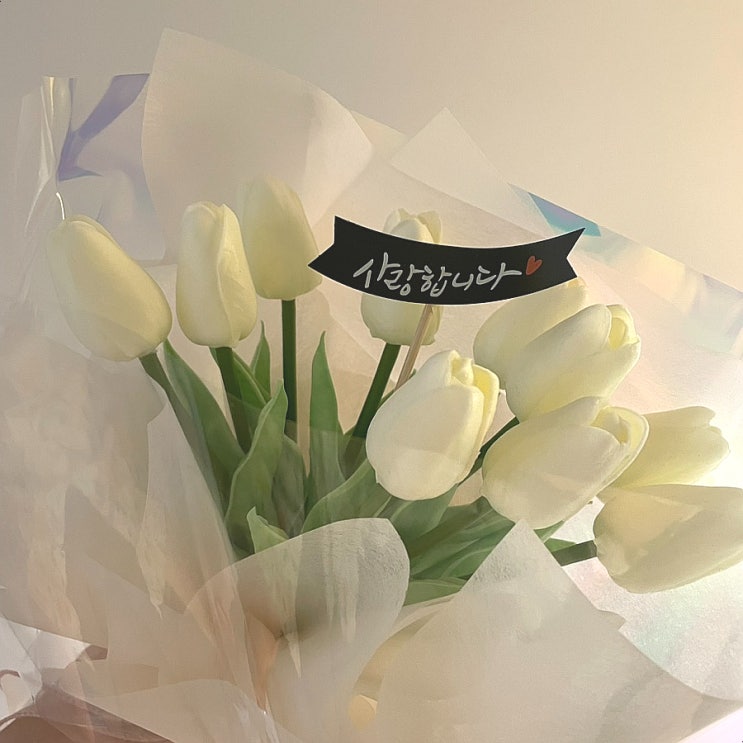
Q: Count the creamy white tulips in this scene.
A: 10